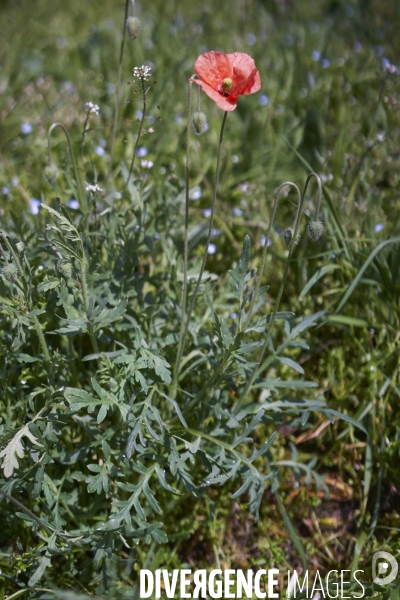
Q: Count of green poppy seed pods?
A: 7